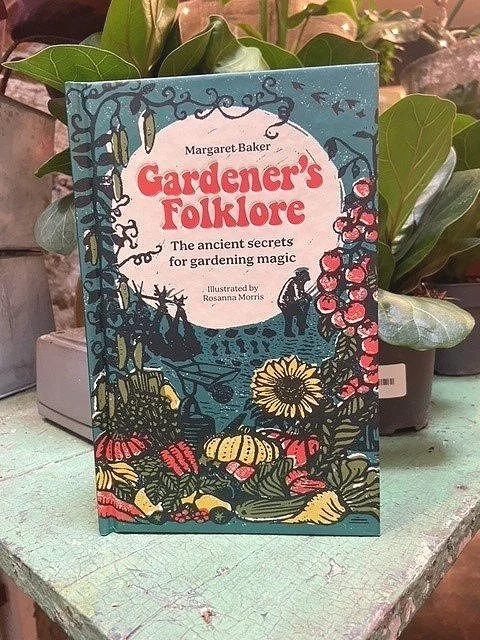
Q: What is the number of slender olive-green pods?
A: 11